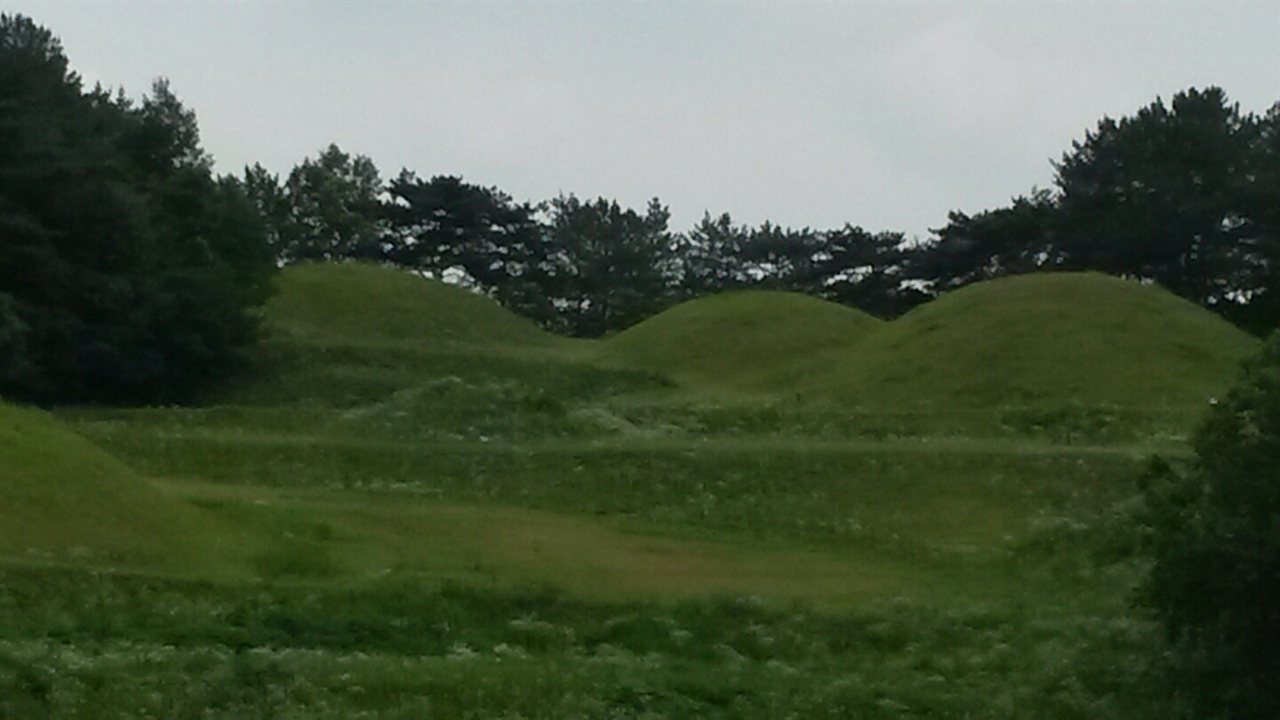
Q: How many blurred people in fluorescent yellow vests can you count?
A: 0